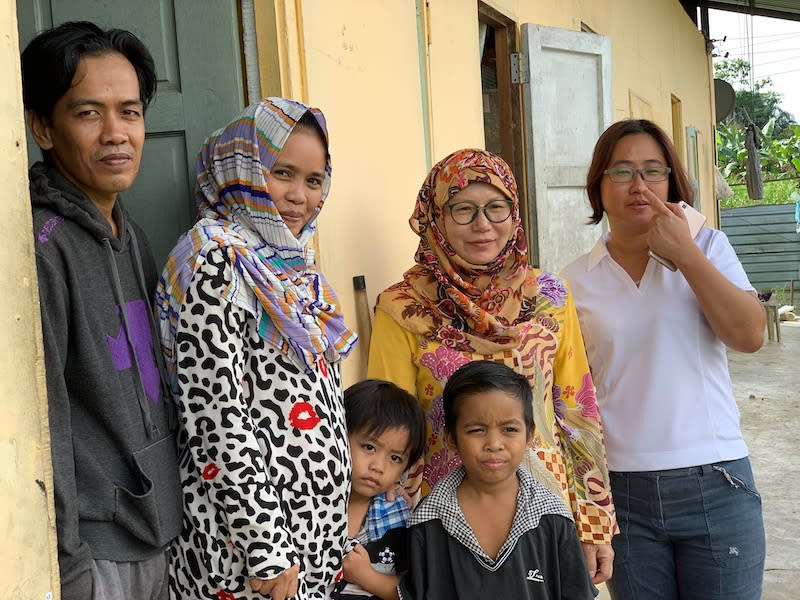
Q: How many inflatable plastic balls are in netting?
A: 0